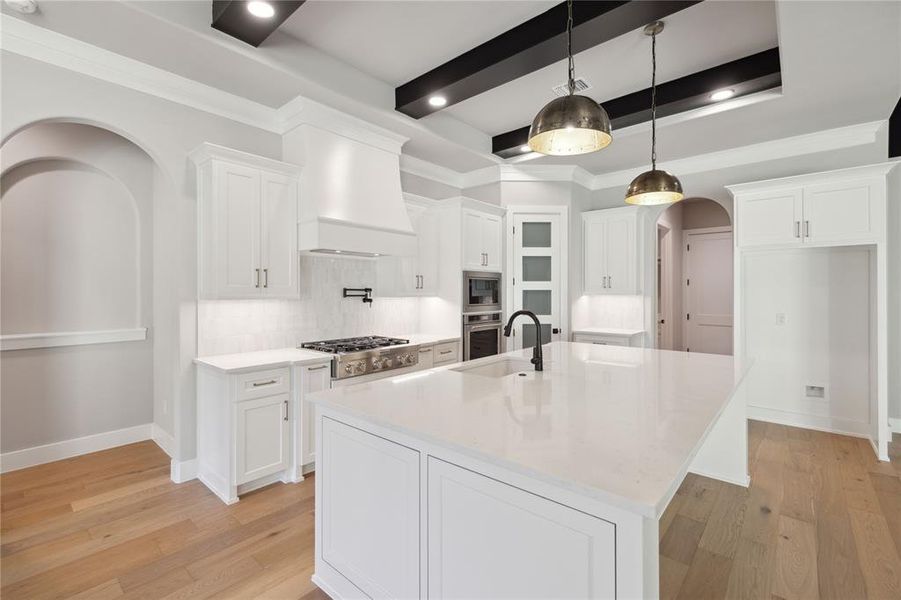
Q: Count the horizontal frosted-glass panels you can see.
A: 4